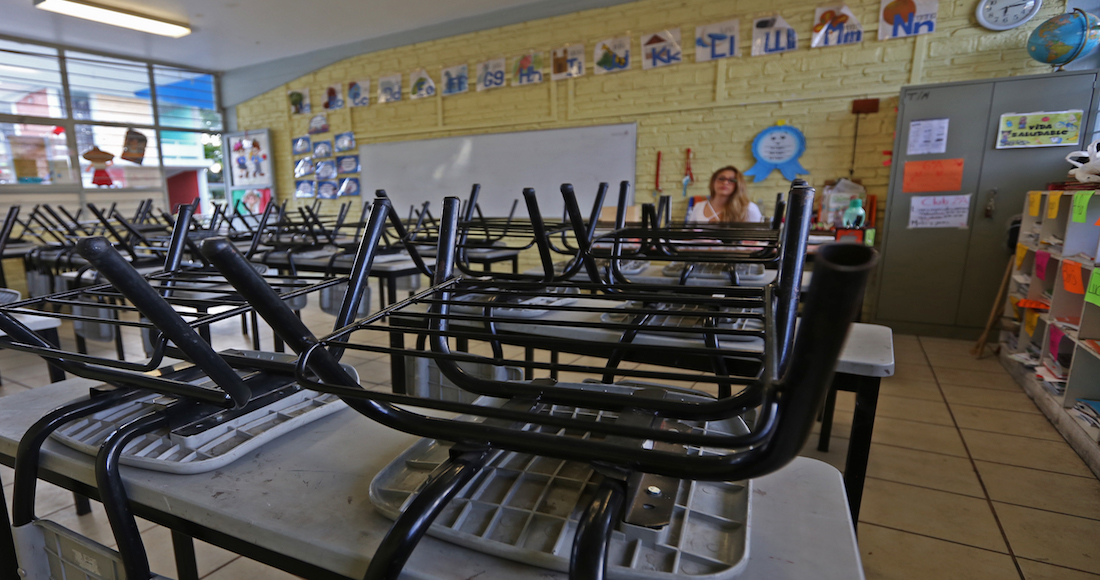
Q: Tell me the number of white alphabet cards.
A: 15